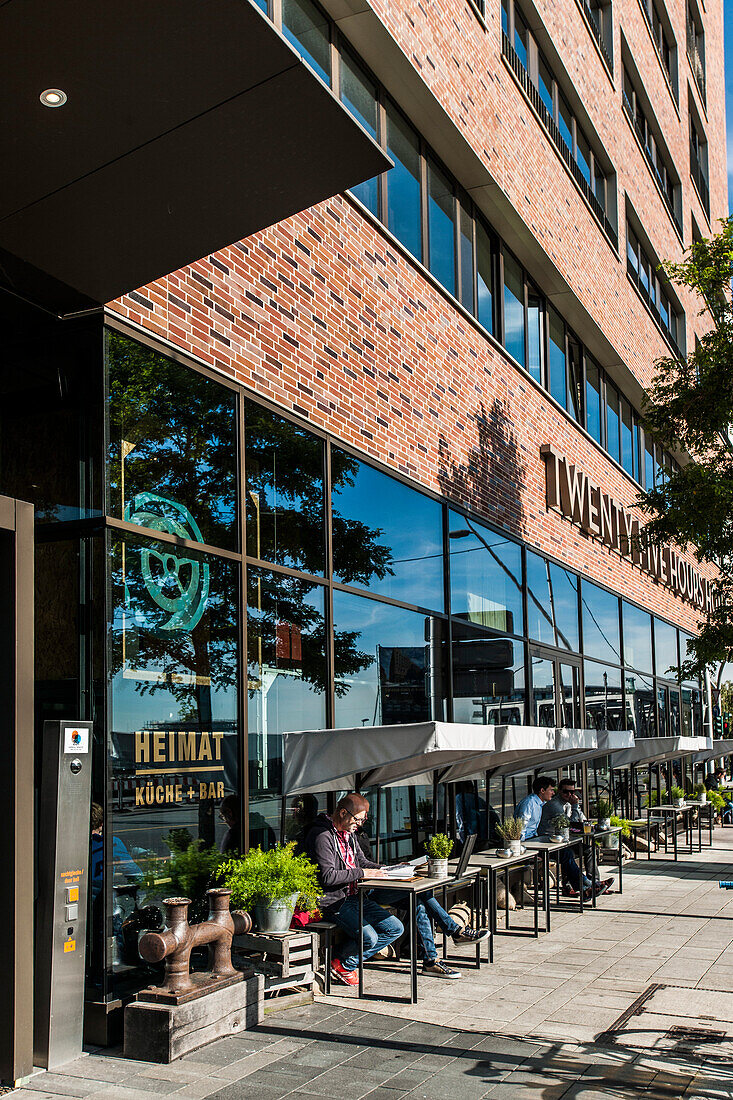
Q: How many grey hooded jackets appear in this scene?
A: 1